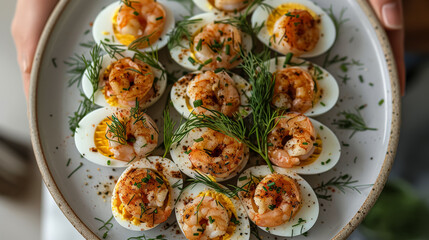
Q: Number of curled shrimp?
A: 13